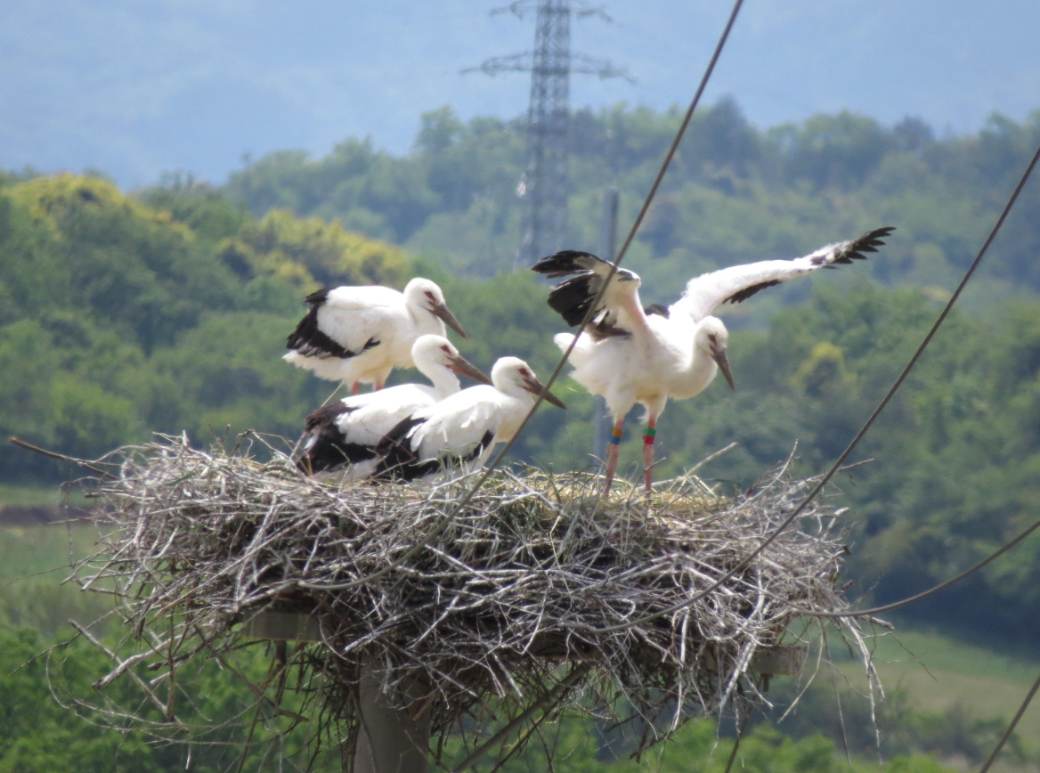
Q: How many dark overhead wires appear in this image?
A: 4